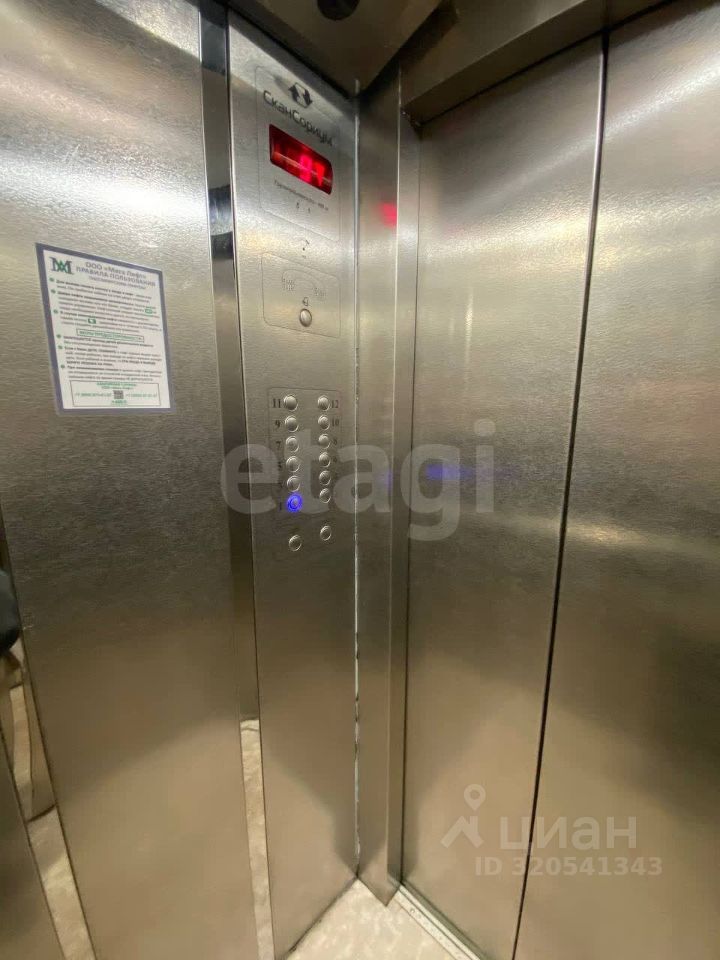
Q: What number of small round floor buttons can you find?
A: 12